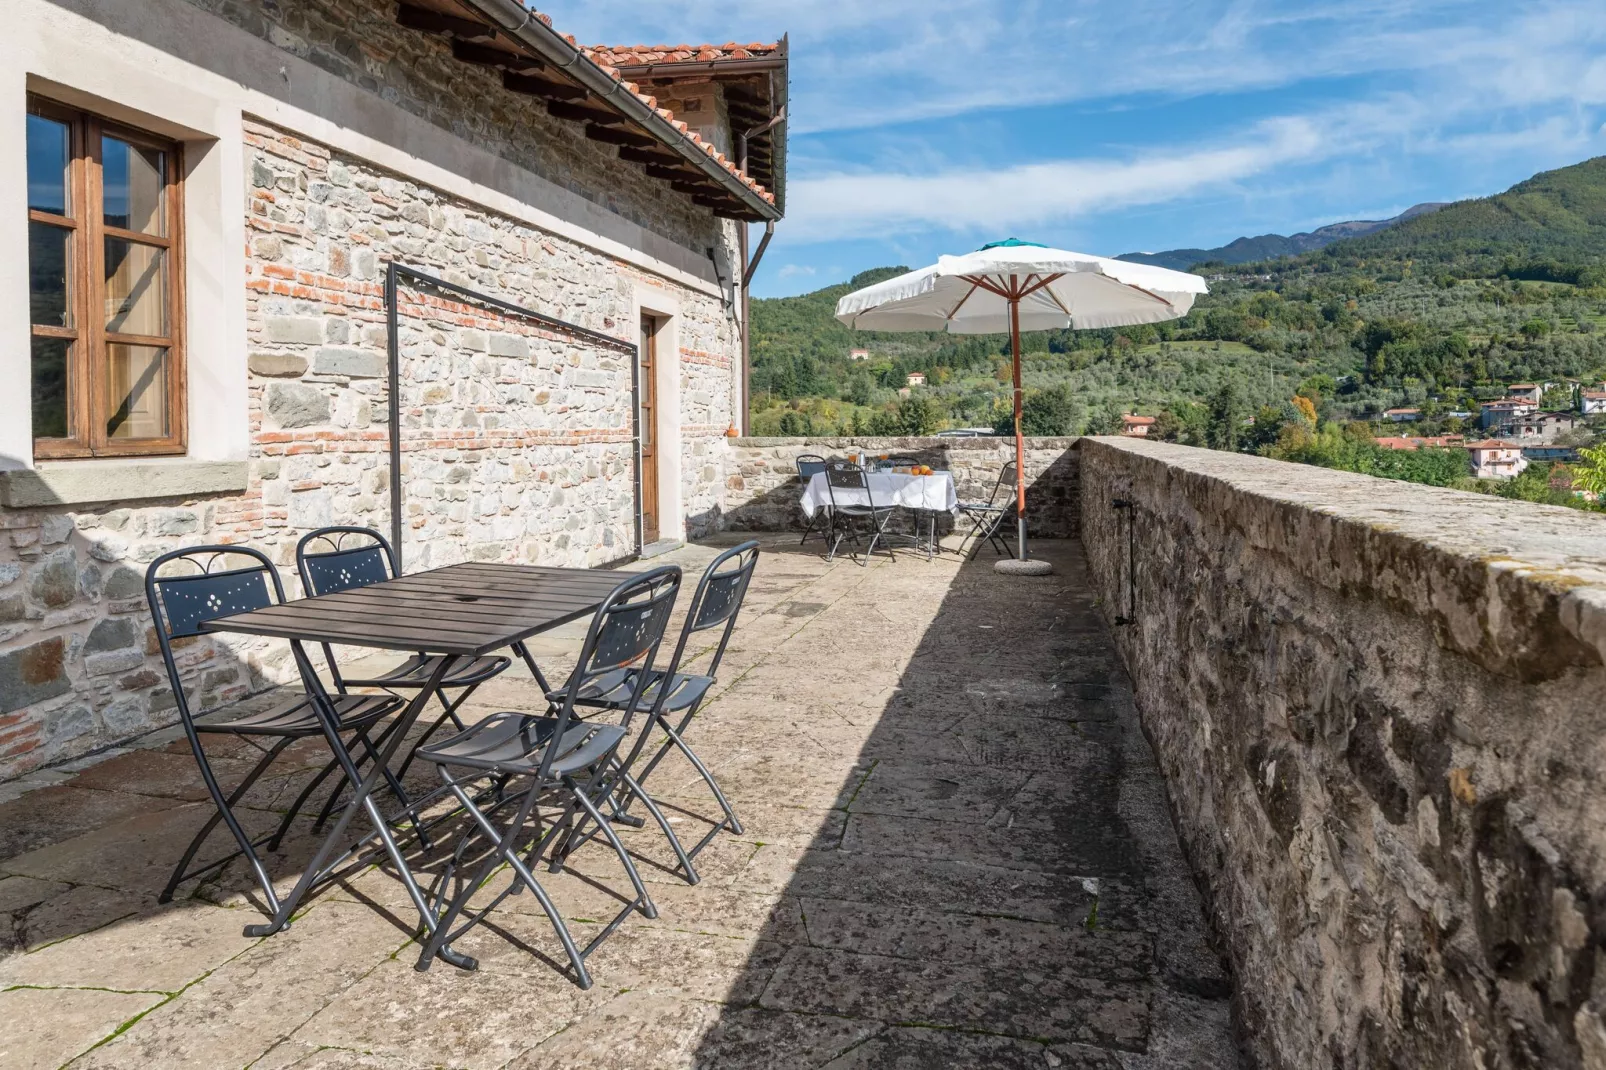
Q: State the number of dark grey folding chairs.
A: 8